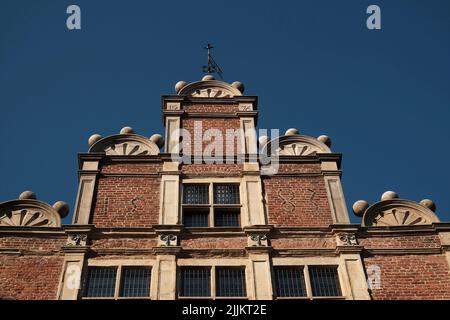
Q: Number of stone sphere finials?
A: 14